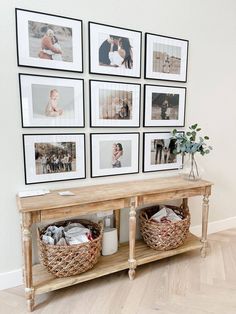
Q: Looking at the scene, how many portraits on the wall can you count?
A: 9